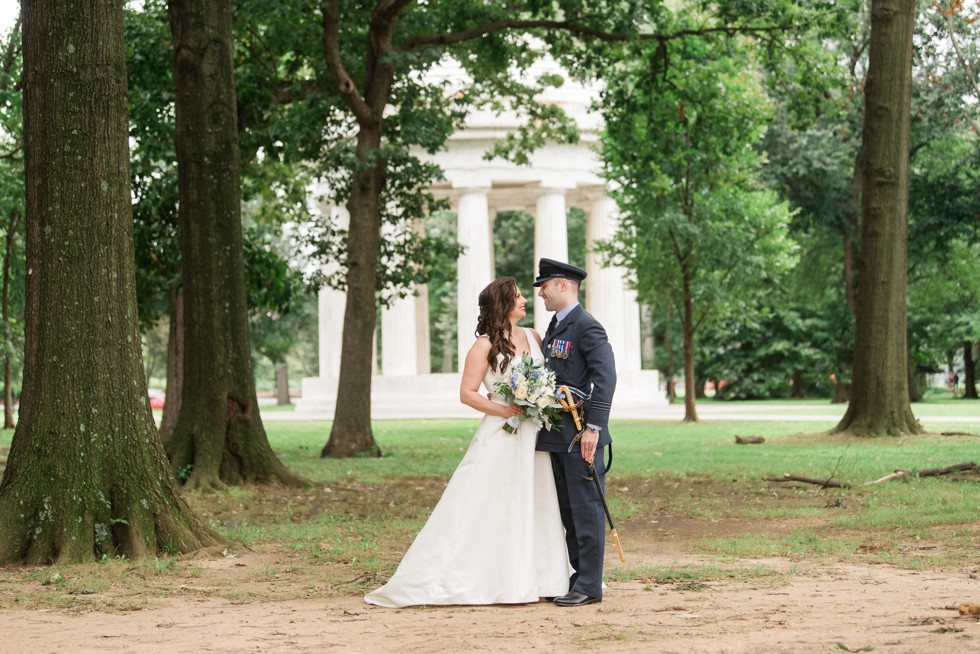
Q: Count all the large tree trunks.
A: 4